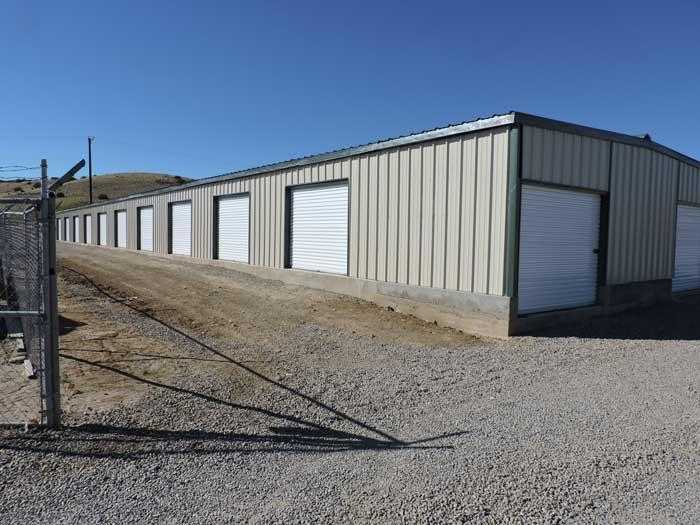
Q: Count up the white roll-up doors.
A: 12